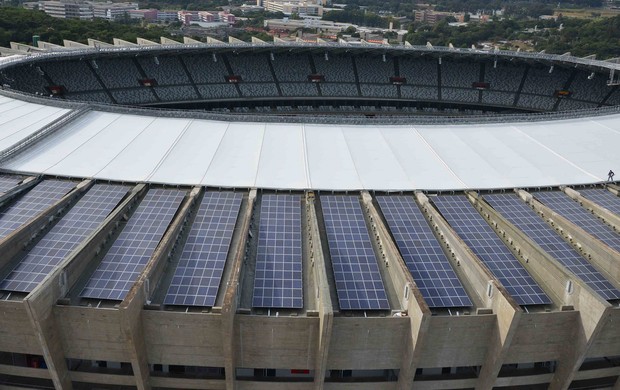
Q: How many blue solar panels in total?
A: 12